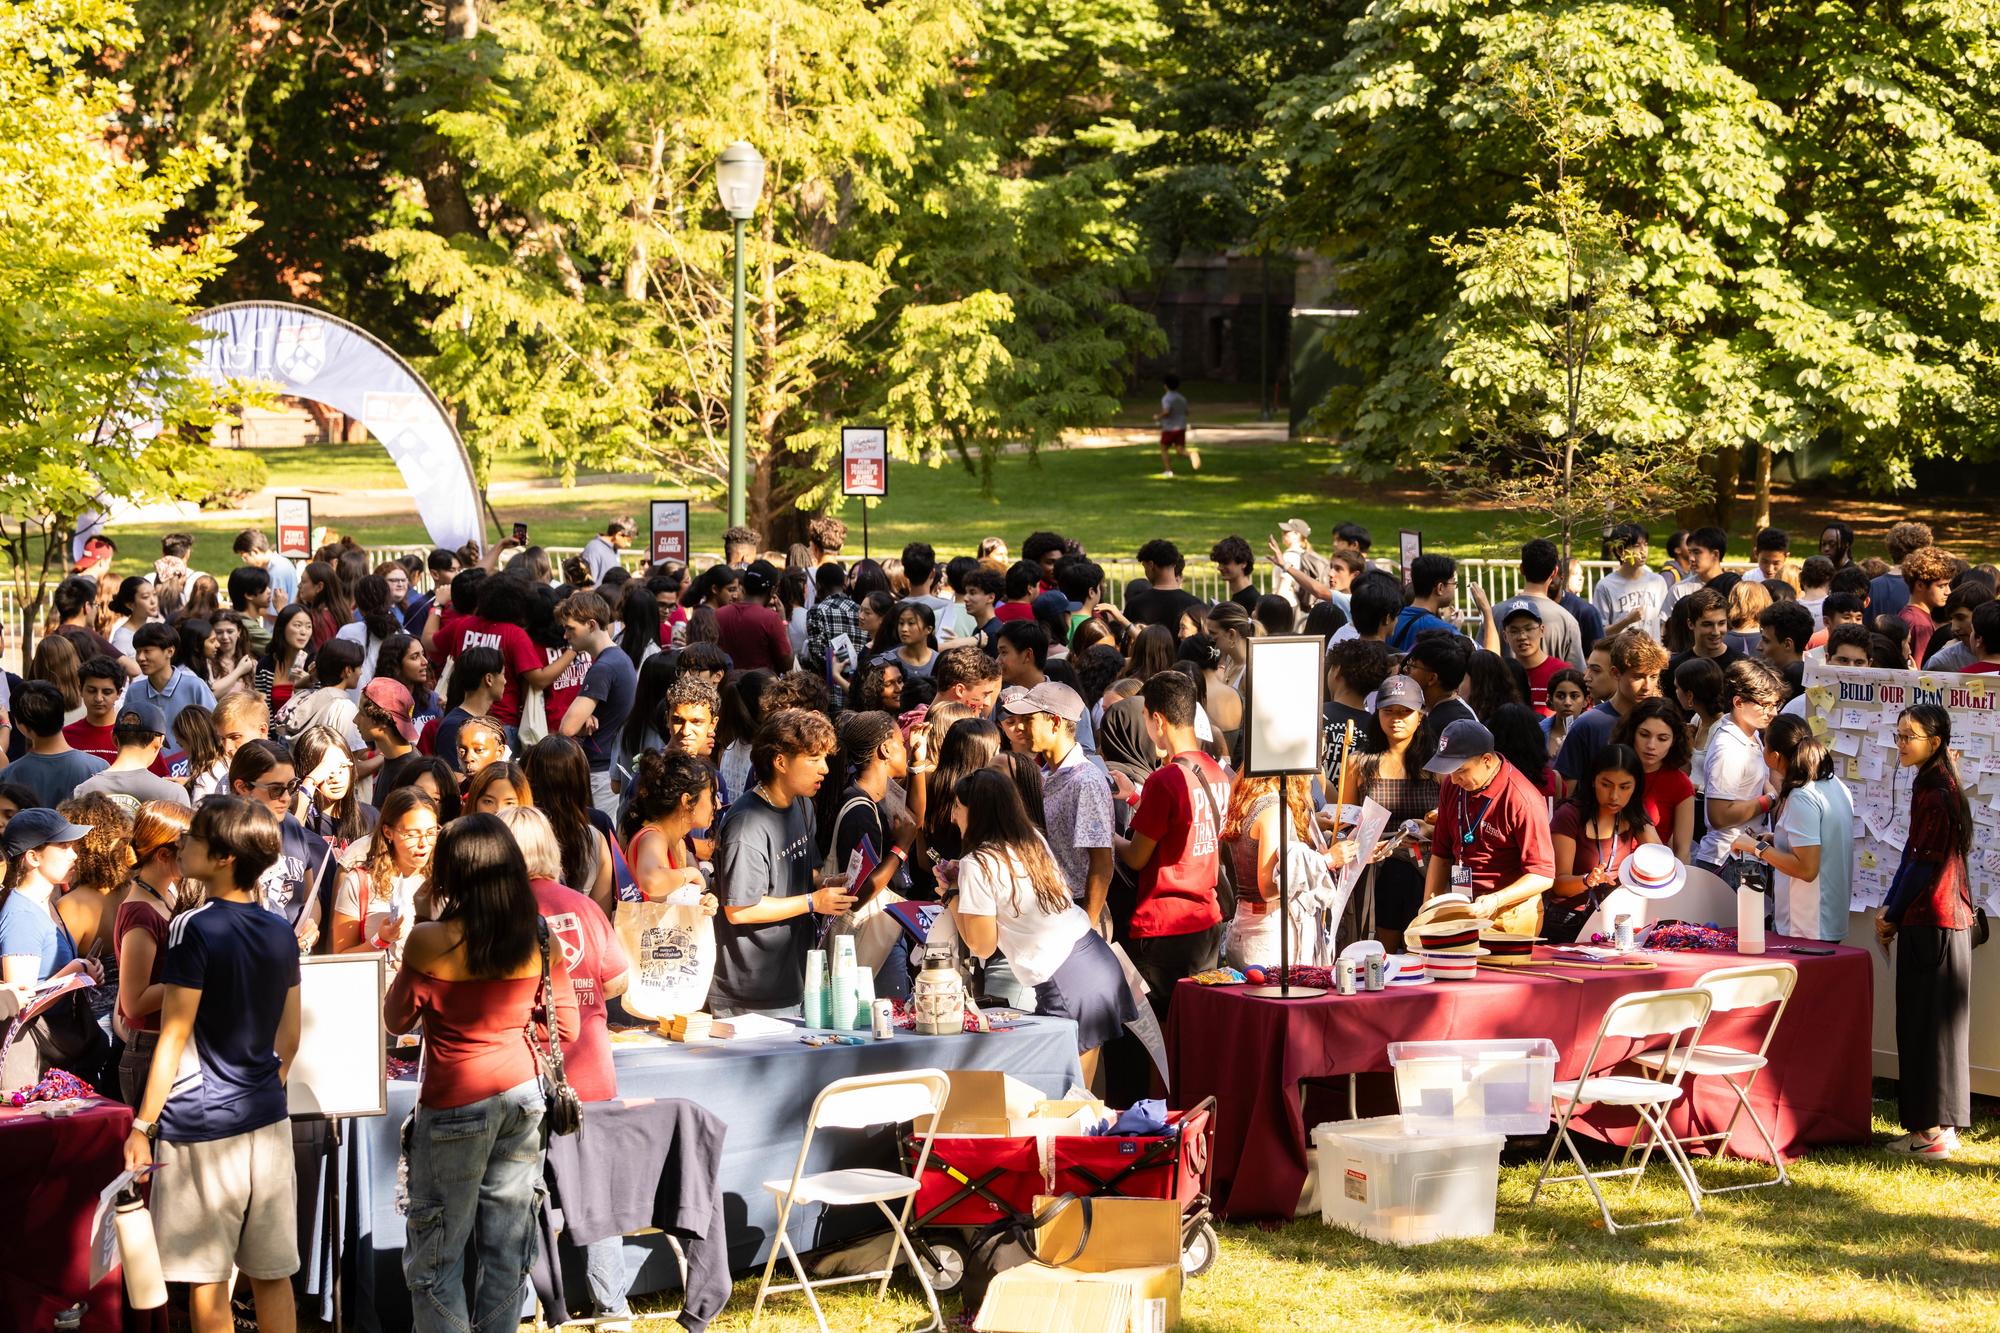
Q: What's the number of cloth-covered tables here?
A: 3